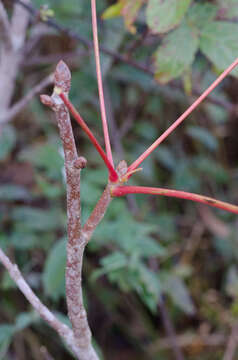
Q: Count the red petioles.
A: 4